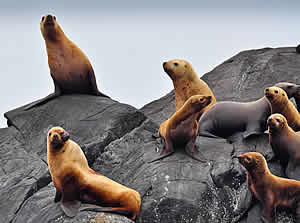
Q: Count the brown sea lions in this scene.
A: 7